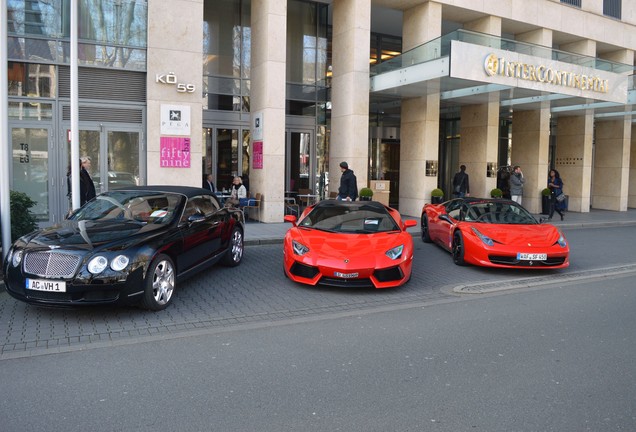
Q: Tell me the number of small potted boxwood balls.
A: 4